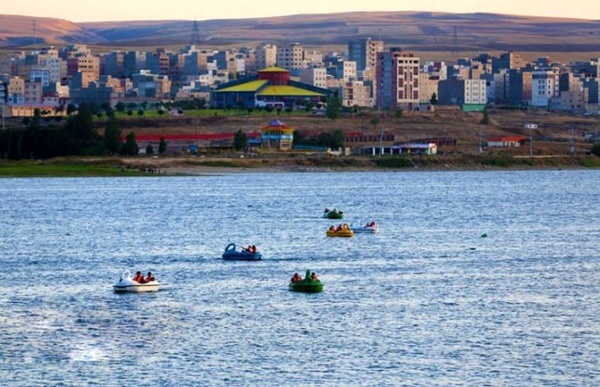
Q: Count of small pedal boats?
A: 6